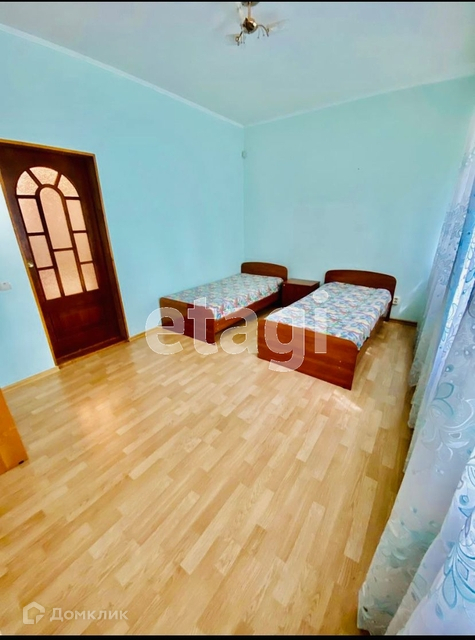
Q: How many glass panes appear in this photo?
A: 11